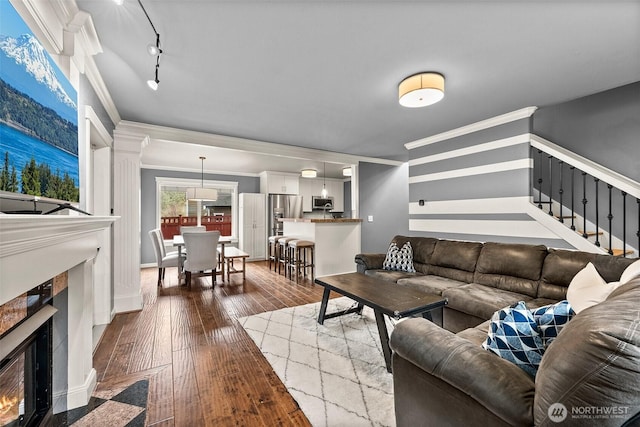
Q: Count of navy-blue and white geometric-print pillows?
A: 2